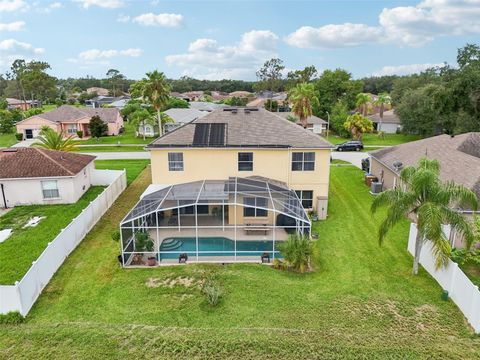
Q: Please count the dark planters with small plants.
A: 2